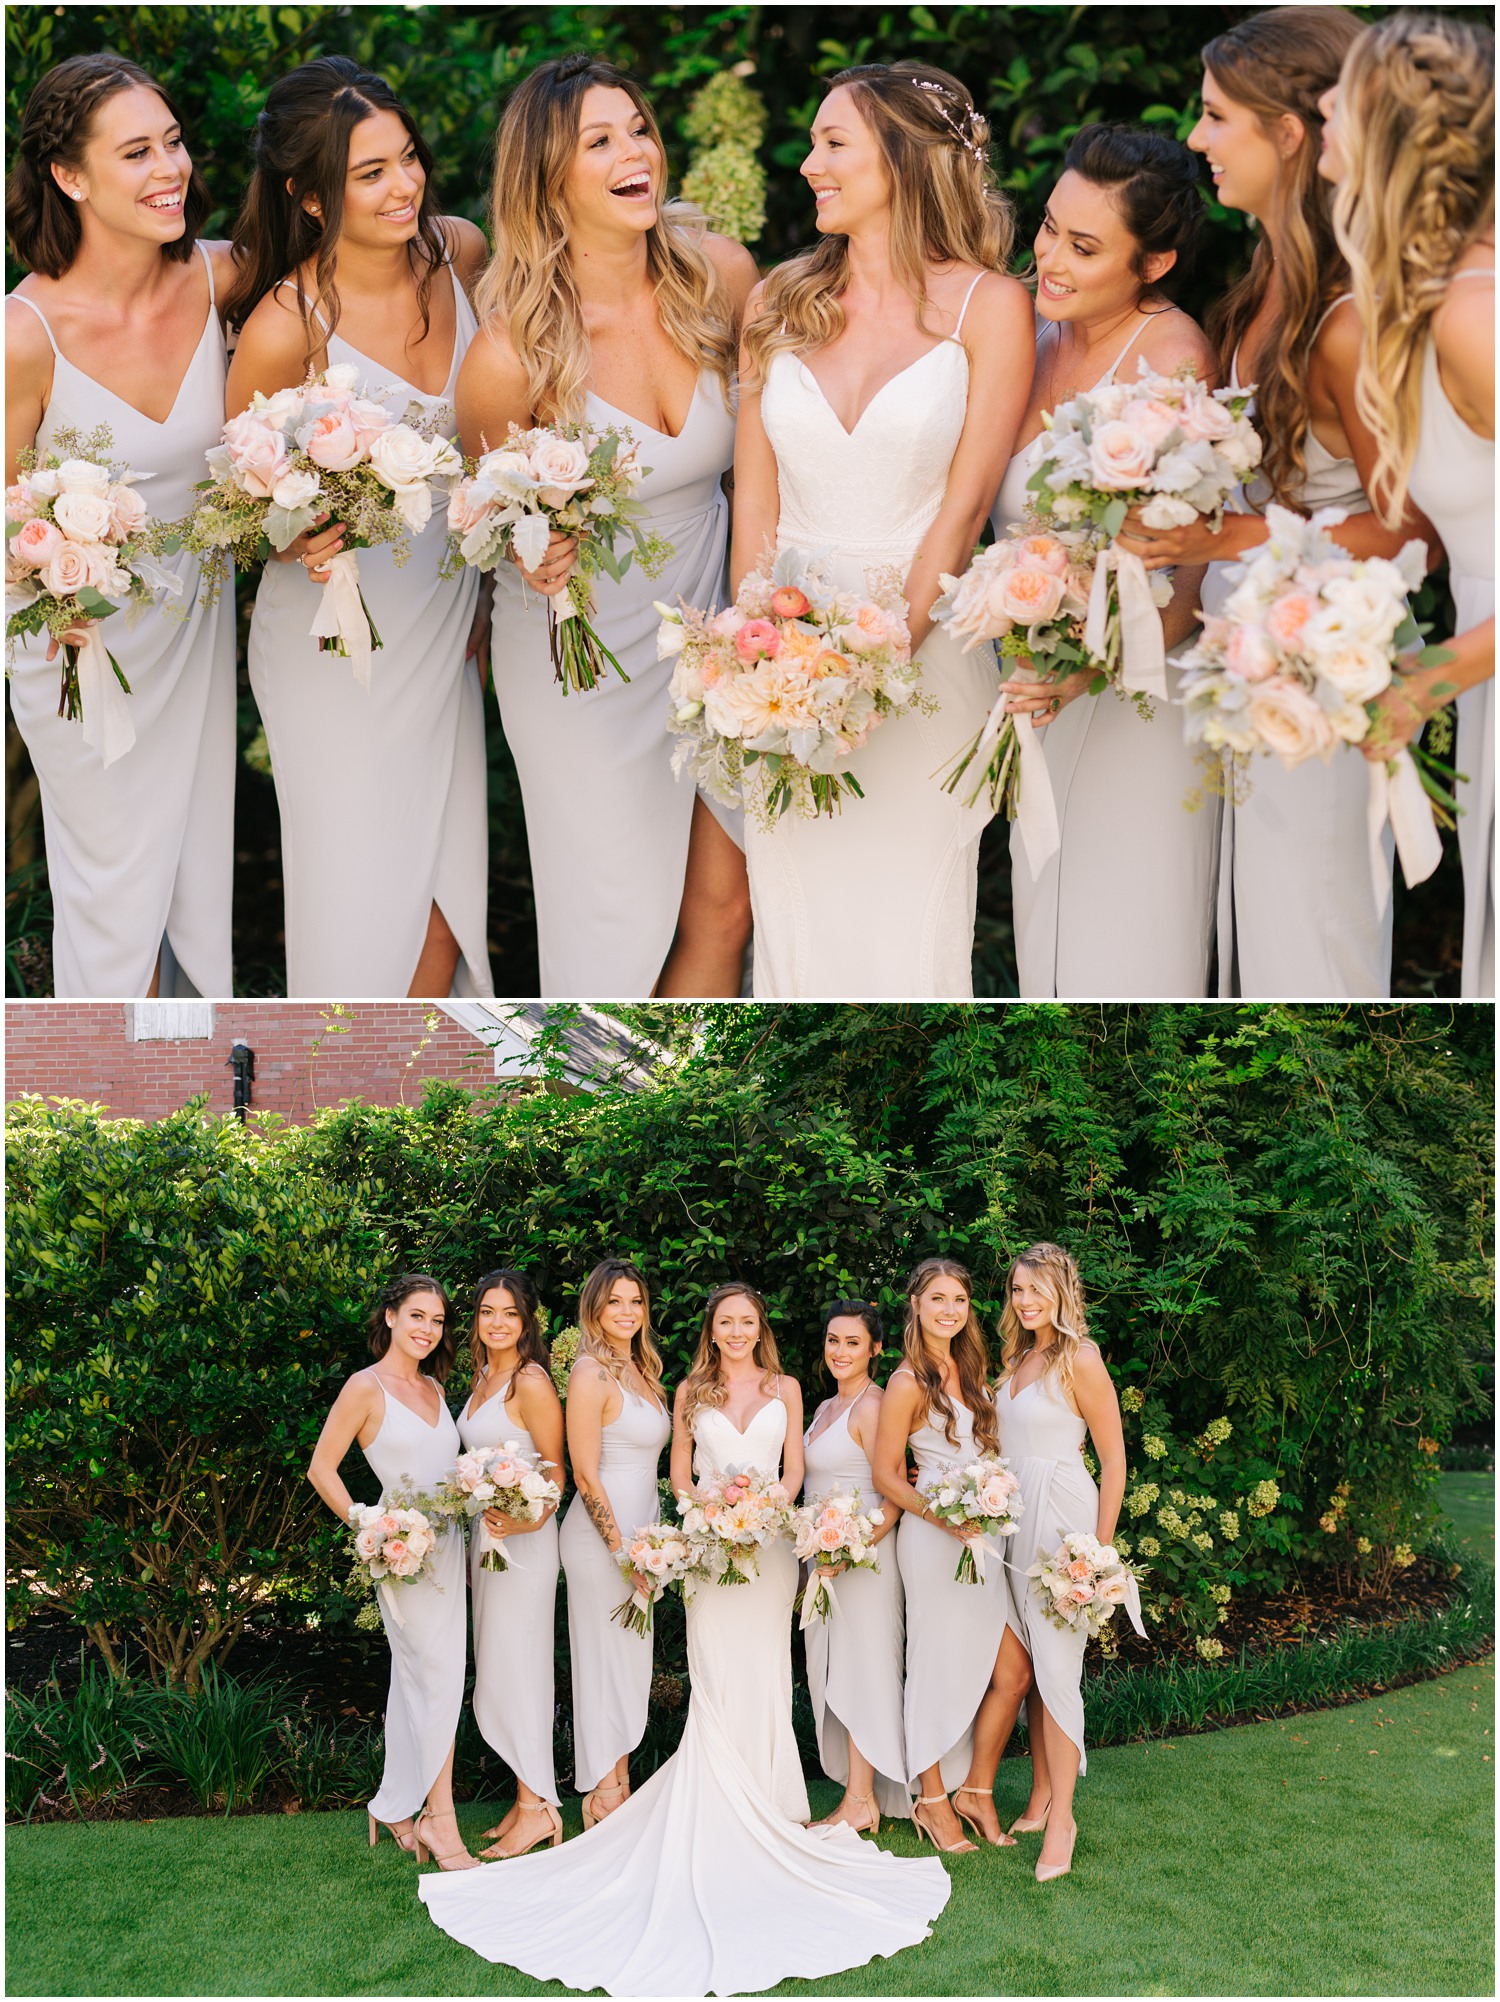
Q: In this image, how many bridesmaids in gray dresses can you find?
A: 6